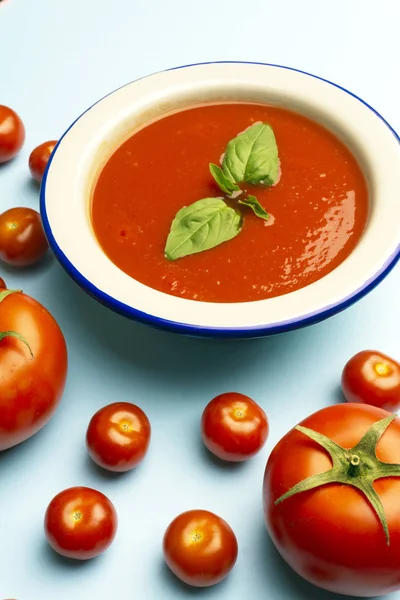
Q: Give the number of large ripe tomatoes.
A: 2